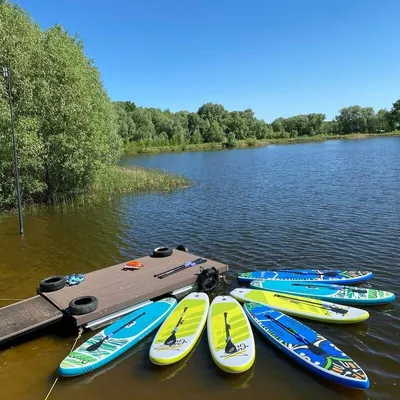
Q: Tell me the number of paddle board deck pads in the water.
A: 7